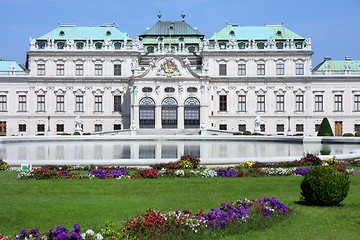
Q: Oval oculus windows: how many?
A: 3